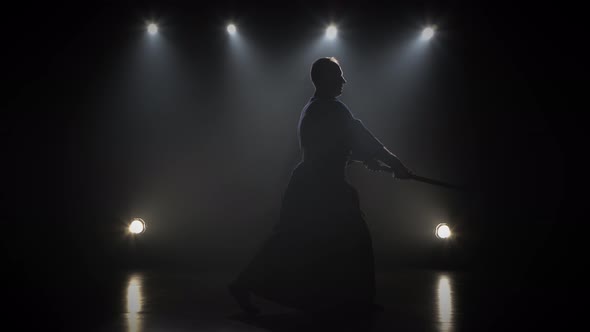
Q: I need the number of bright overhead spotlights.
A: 4